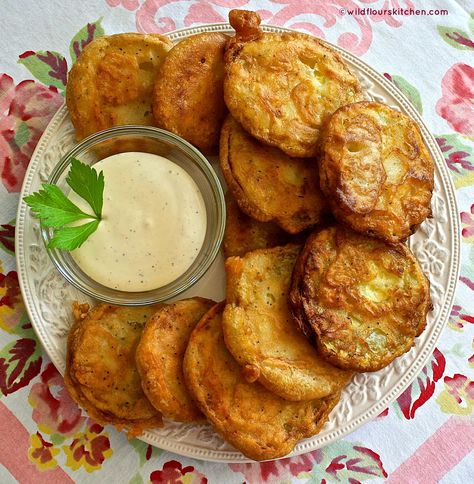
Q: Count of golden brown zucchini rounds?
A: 11